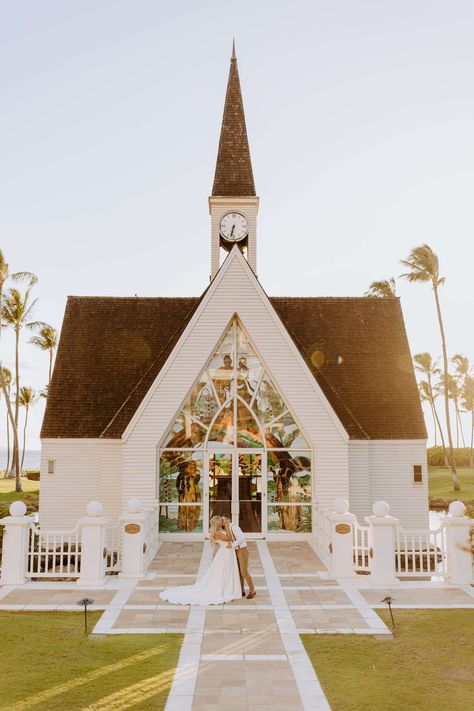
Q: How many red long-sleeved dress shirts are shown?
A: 0